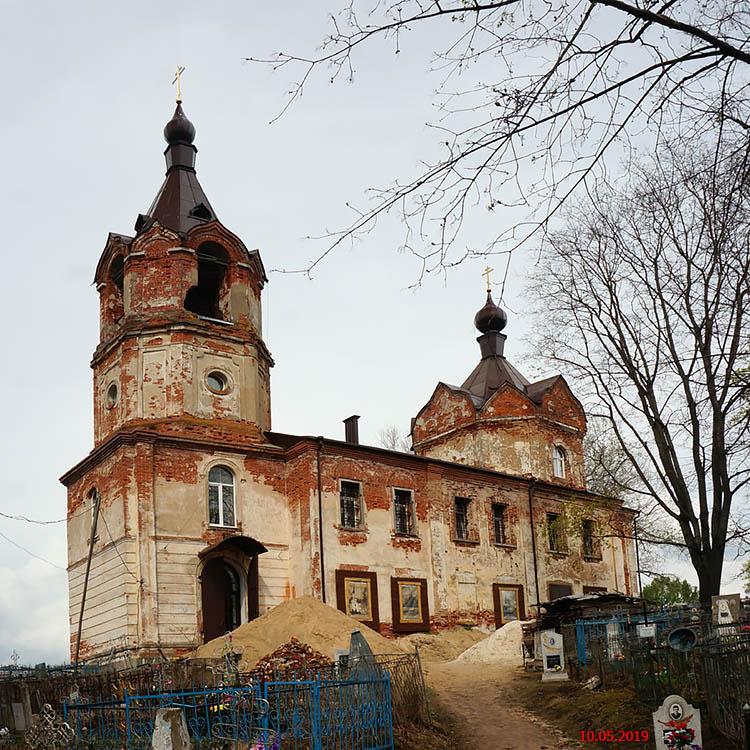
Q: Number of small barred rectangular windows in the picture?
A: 6